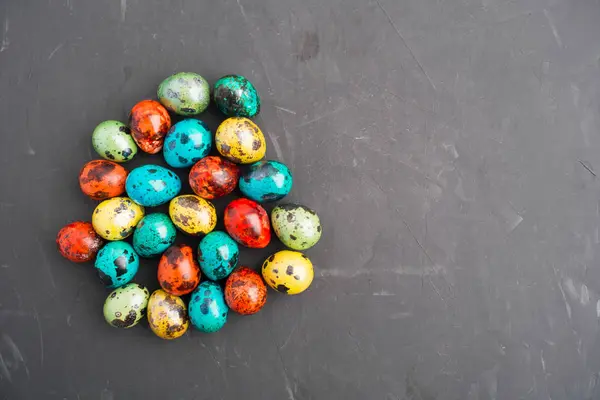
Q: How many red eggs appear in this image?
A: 7